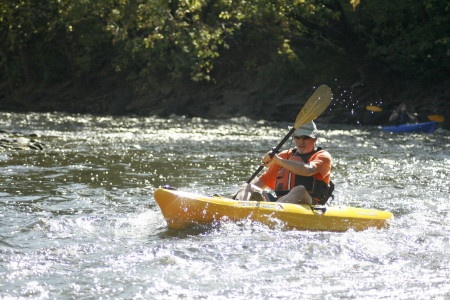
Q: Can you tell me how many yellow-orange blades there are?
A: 3